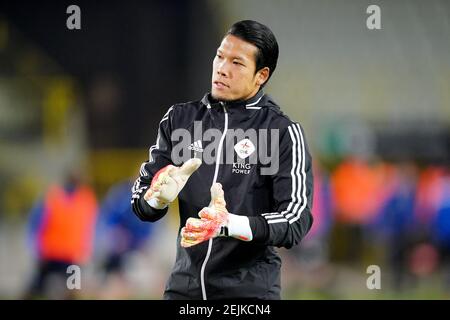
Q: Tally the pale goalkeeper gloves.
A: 2